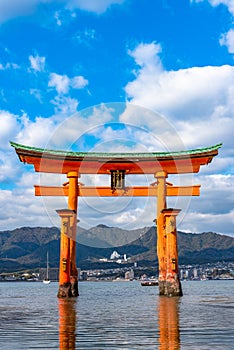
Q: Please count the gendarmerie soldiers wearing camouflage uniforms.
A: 0